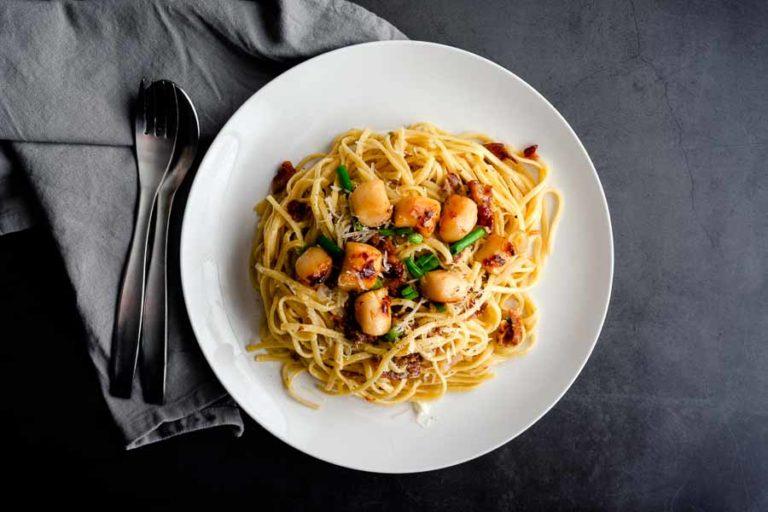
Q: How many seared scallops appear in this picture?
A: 8